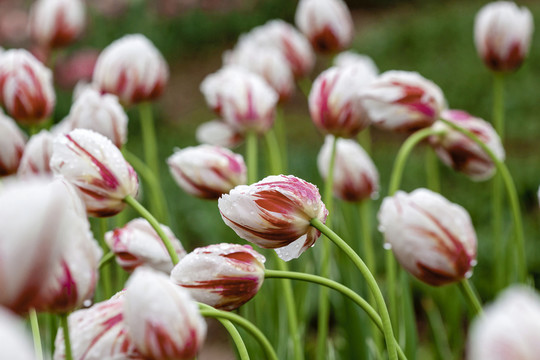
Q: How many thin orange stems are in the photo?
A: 0